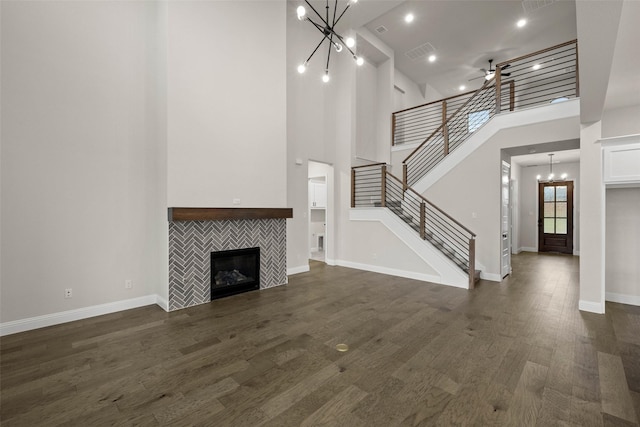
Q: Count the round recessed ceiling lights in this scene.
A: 5